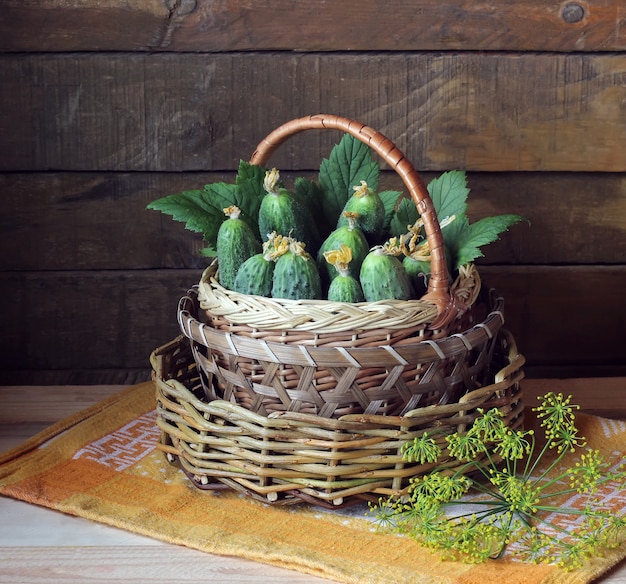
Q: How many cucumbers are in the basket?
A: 9